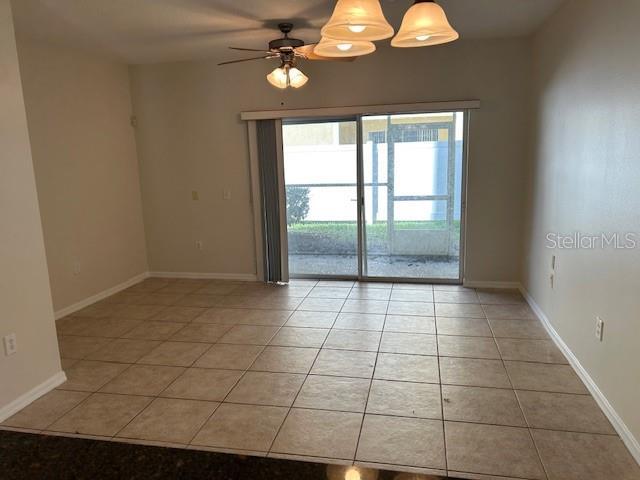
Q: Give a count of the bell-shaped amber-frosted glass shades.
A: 3